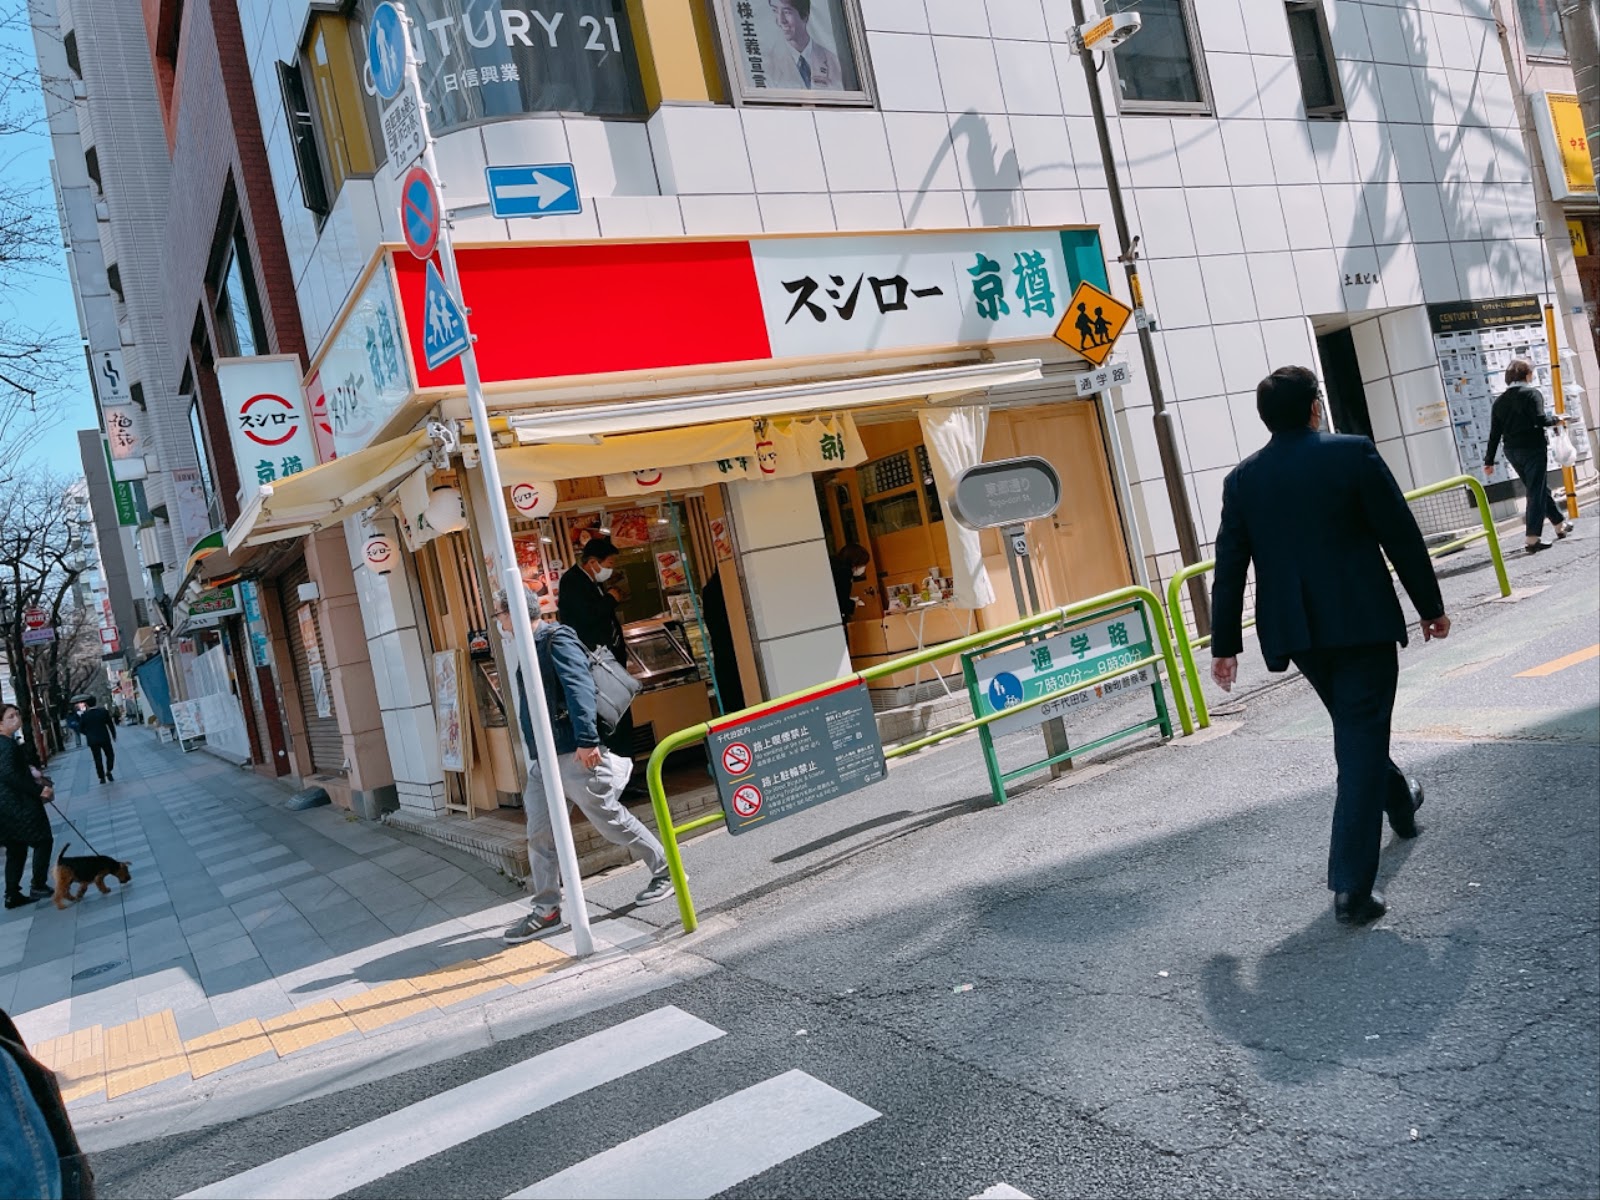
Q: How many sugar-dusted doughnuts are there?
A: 0